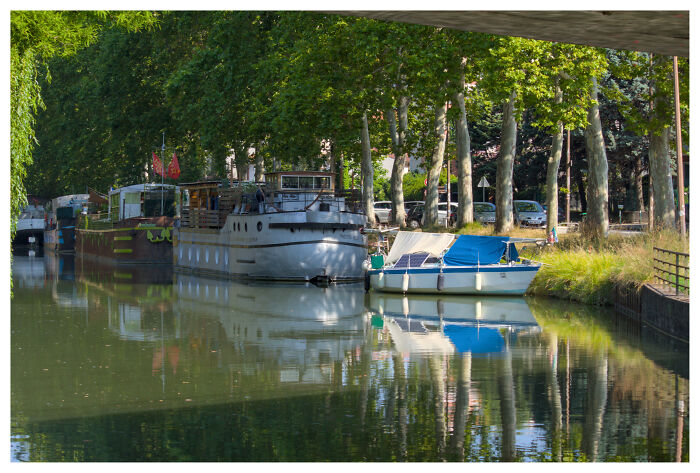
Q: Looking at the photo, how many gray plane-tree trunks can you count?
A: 8